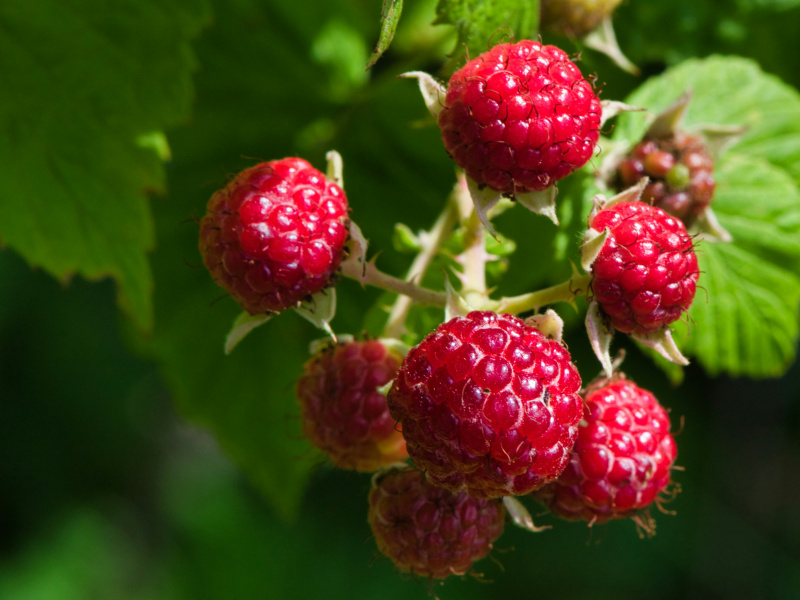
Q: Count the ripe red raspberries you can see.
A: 7